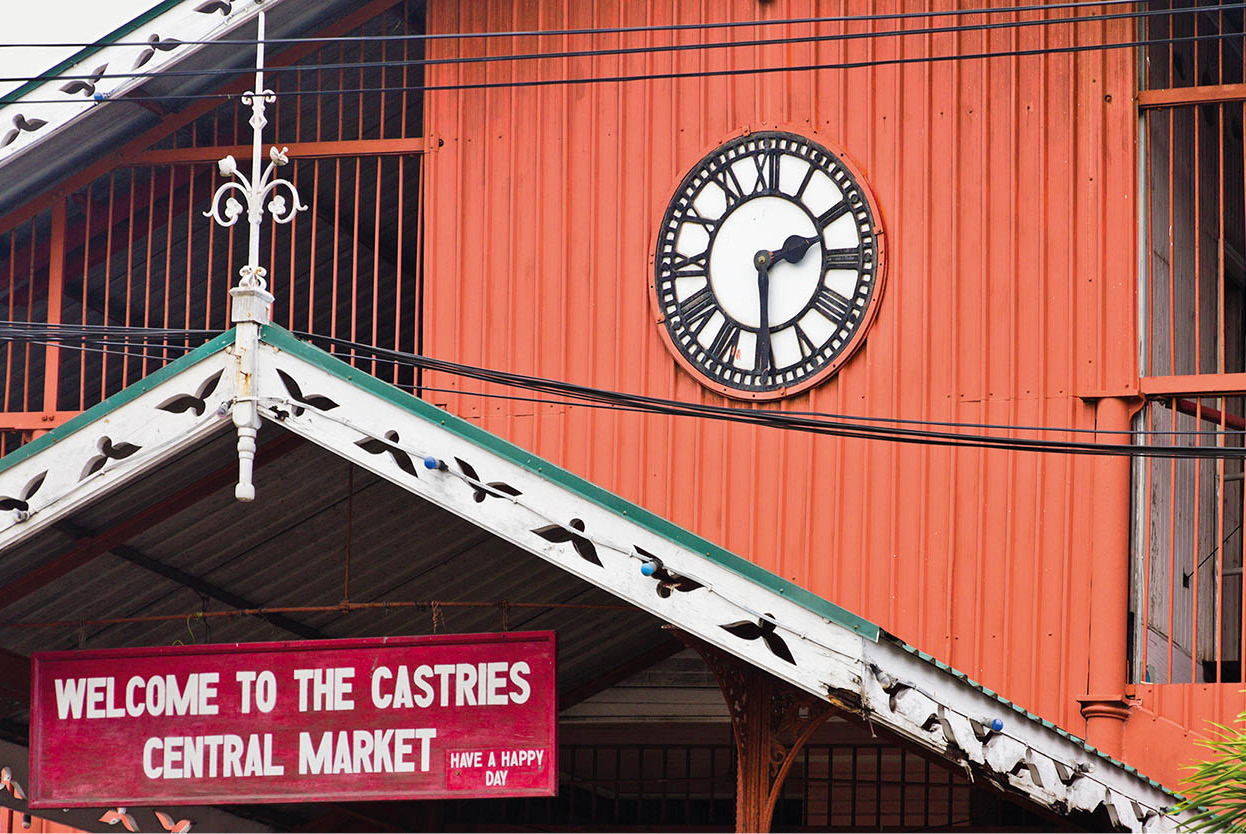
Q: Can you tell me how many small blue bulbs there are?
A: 4